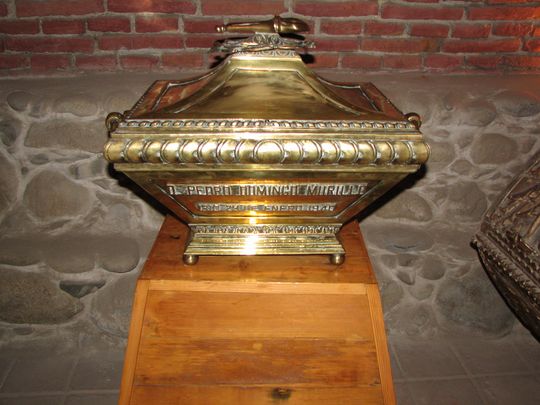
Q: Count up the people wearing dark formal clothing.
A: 0